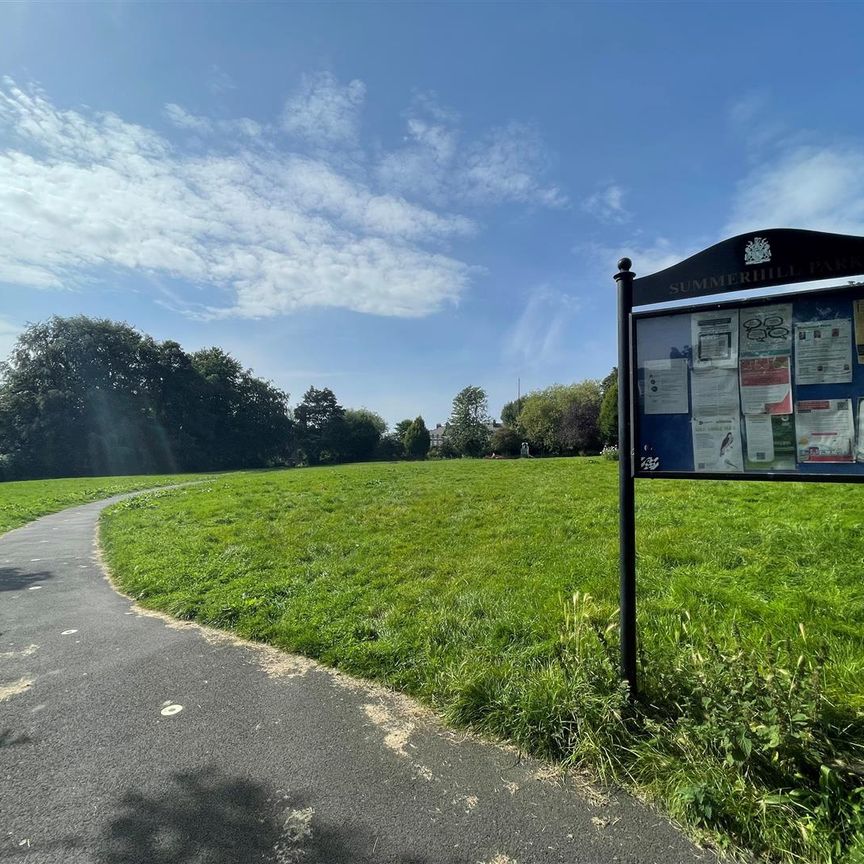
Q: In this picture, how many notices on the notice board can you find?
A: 11